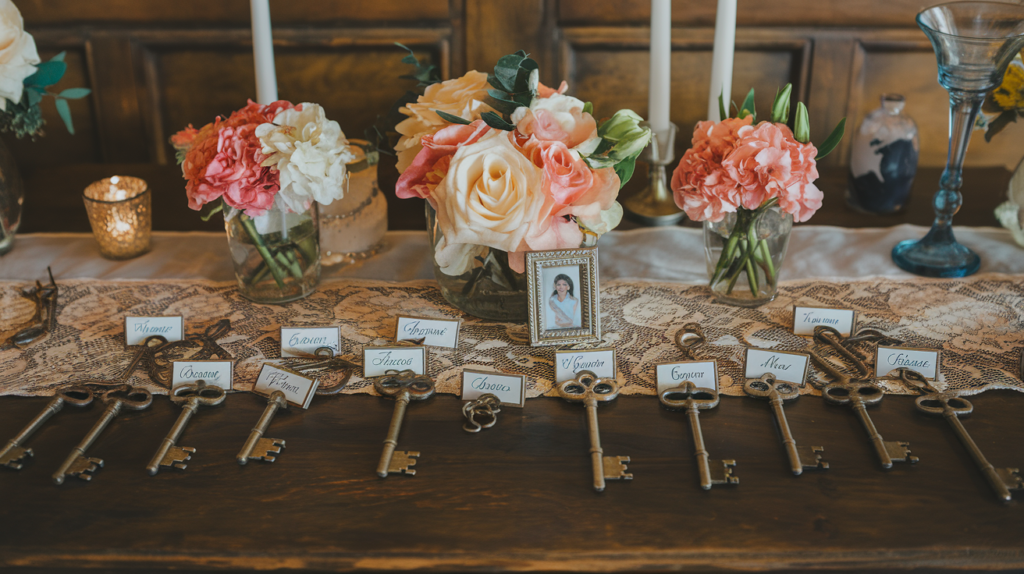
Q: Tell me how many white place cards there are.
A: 12